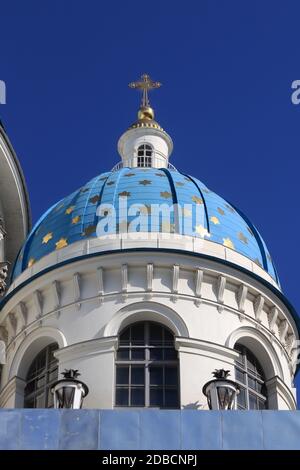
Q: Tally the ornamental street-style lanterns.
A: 2